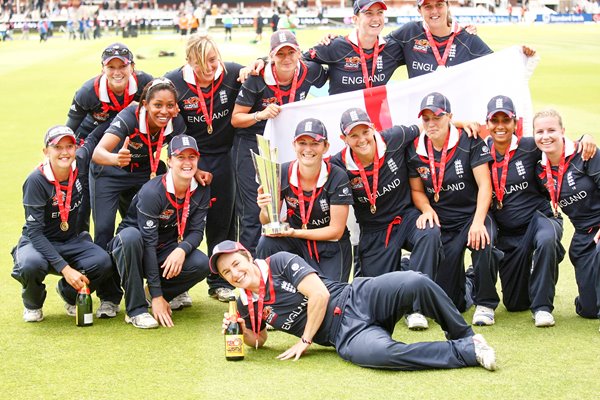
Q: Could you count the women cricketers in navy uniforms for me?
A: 14